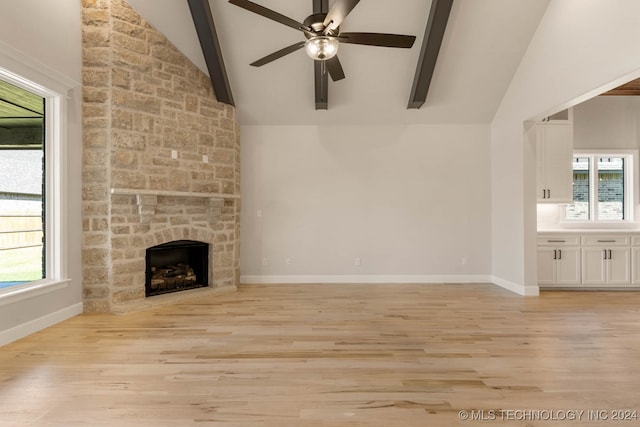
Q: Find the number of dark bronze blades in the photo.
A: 5